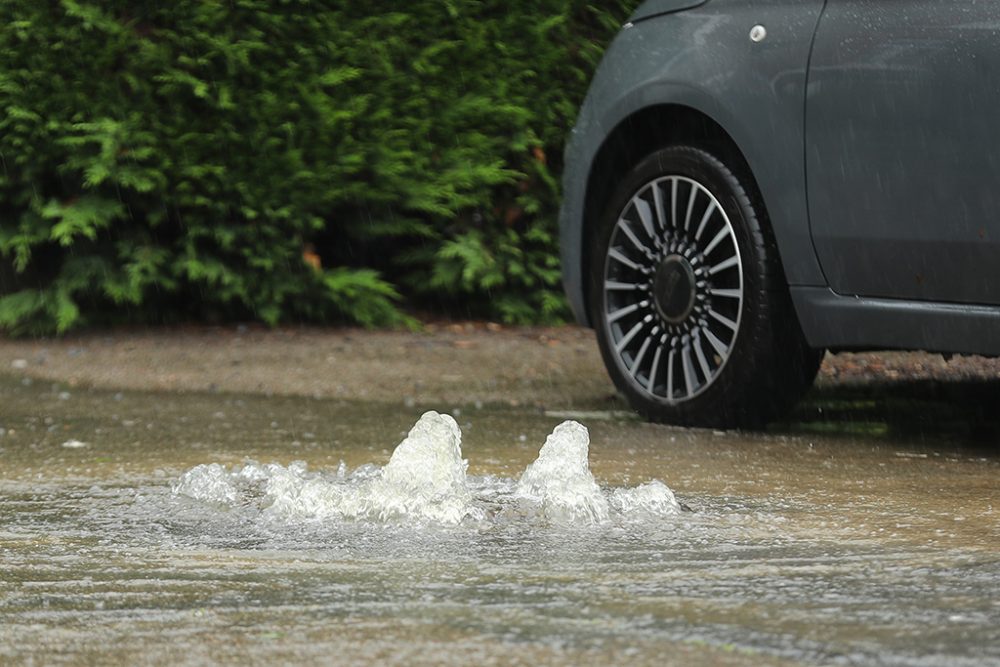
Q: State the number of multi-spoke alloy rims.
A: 1